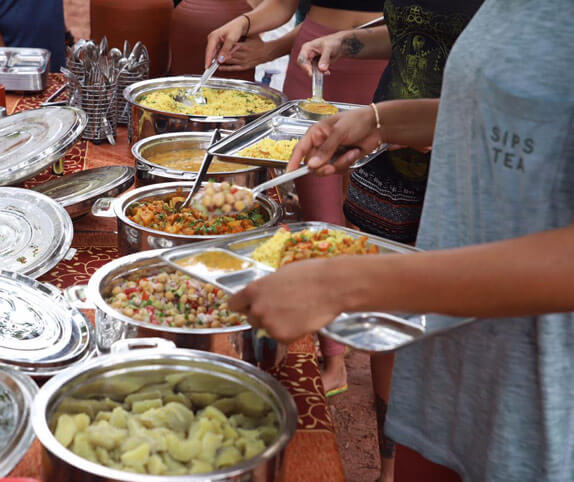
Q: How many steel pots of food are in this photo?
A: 5